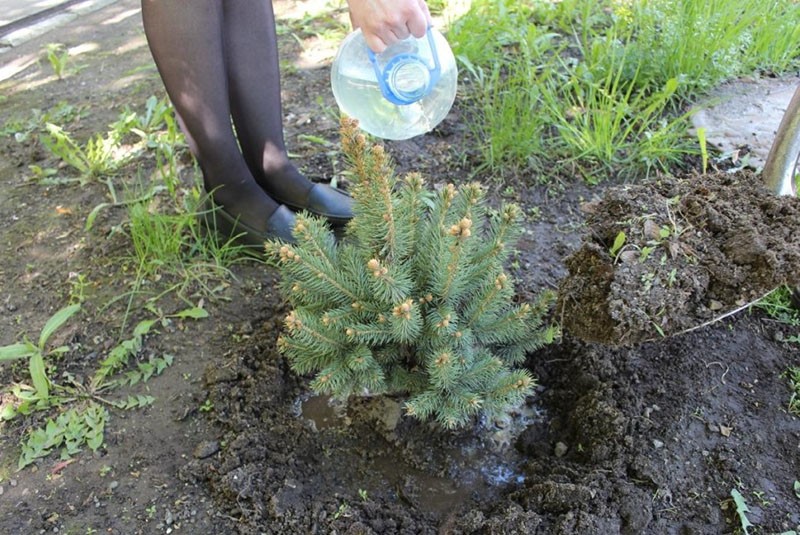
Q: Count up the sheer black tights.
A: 1